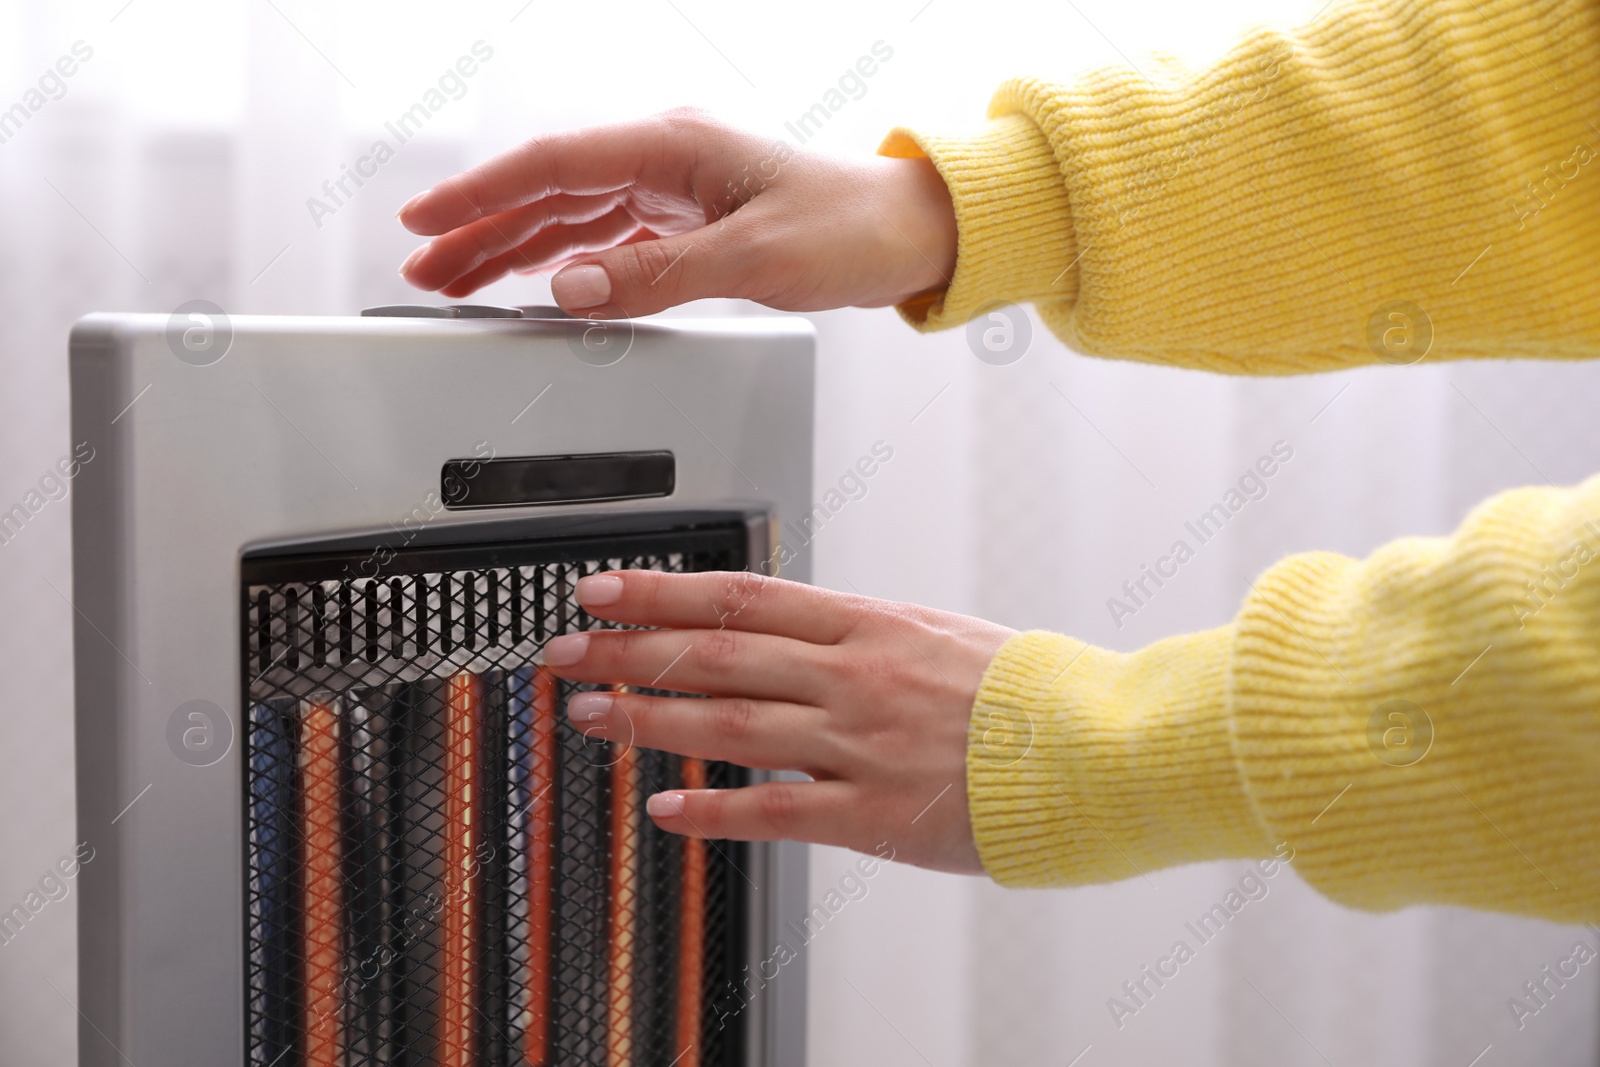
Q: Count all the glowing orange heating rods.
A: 5